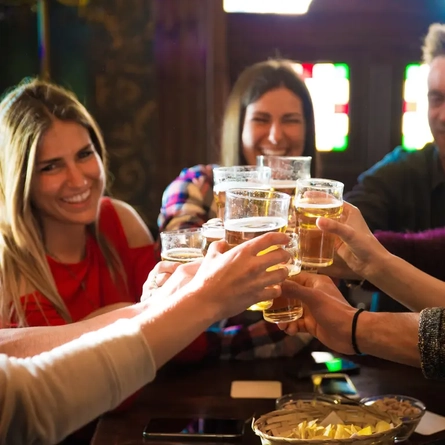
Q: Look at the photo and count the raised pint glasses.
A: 7